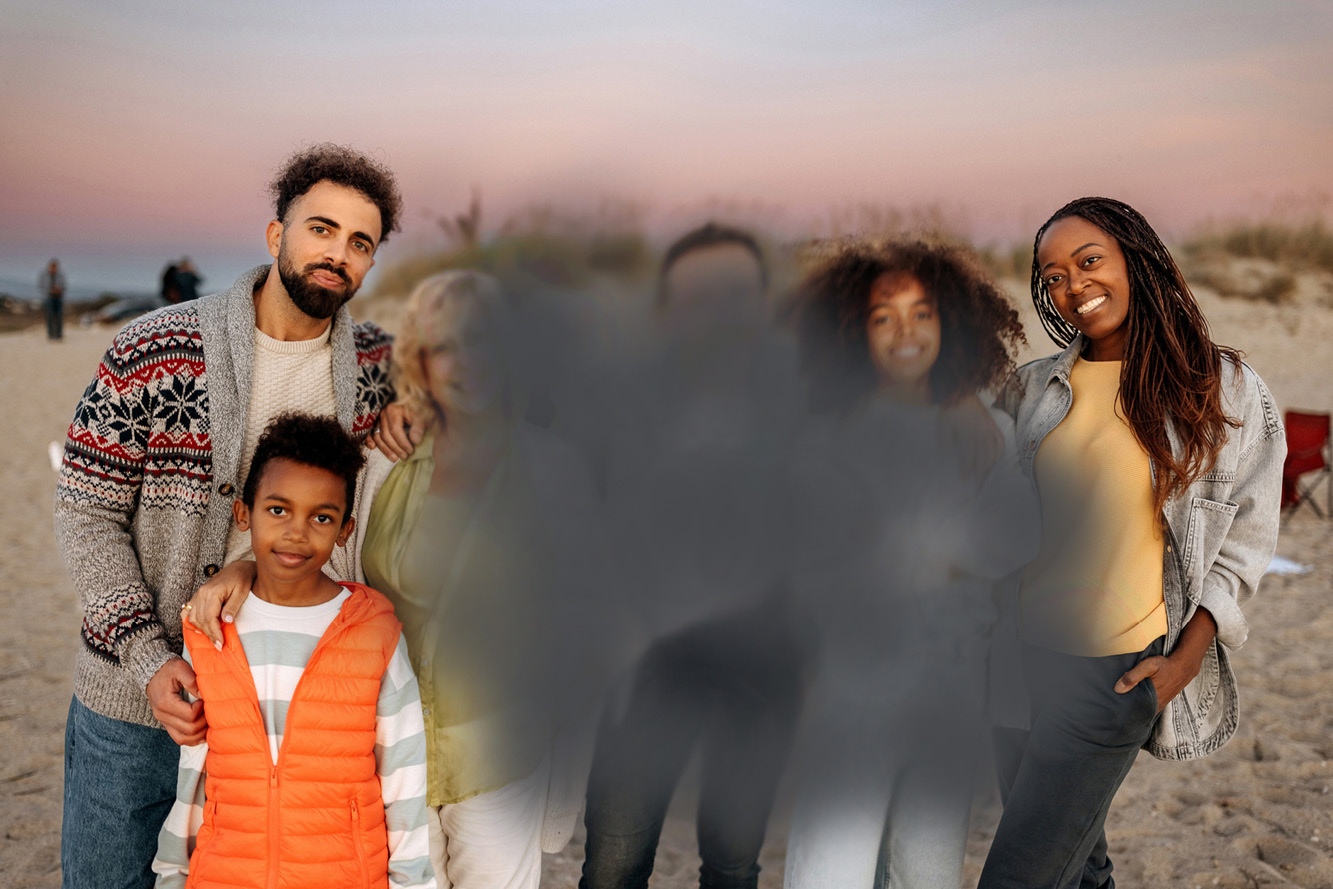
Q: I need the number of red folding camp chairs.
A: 1